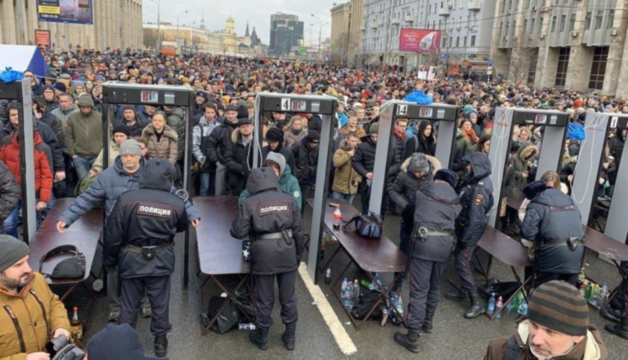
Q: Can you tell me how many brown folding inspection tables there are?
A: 5